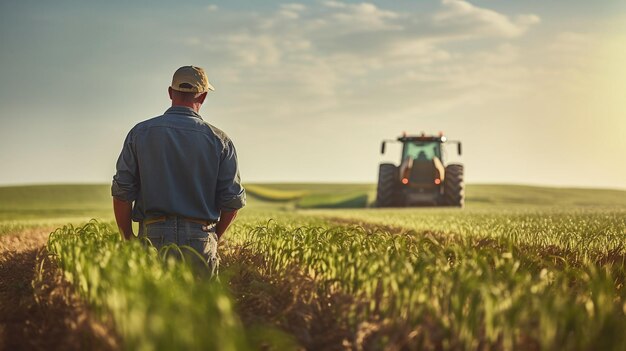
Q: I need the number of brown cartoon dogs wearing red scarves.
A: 0